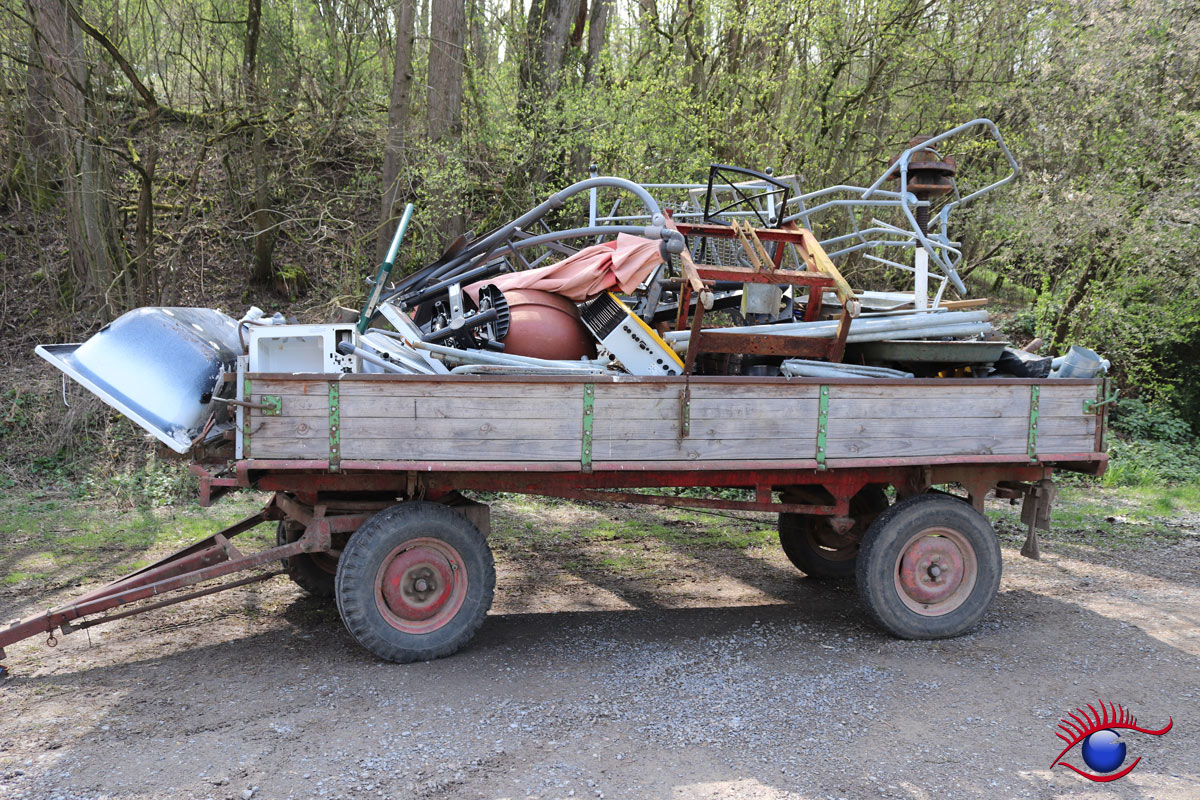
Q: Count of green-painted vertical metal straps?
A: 4